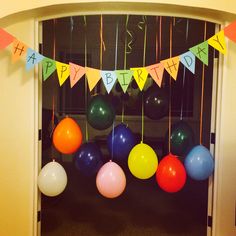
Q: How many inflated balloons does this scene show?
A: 11